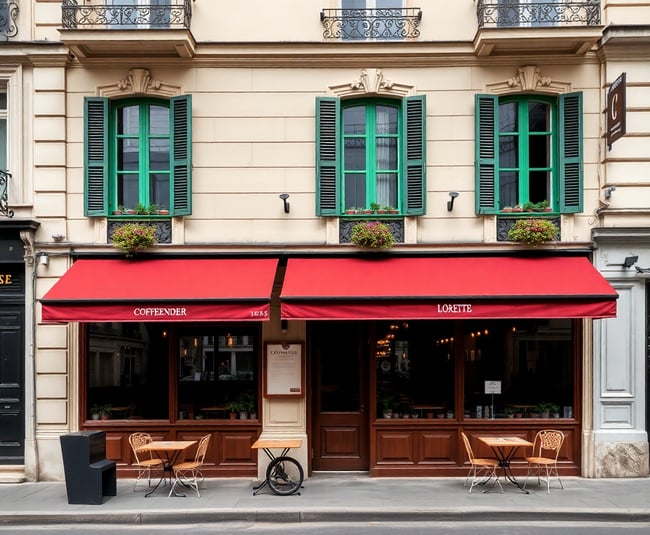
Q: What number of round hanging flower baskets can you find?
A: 3